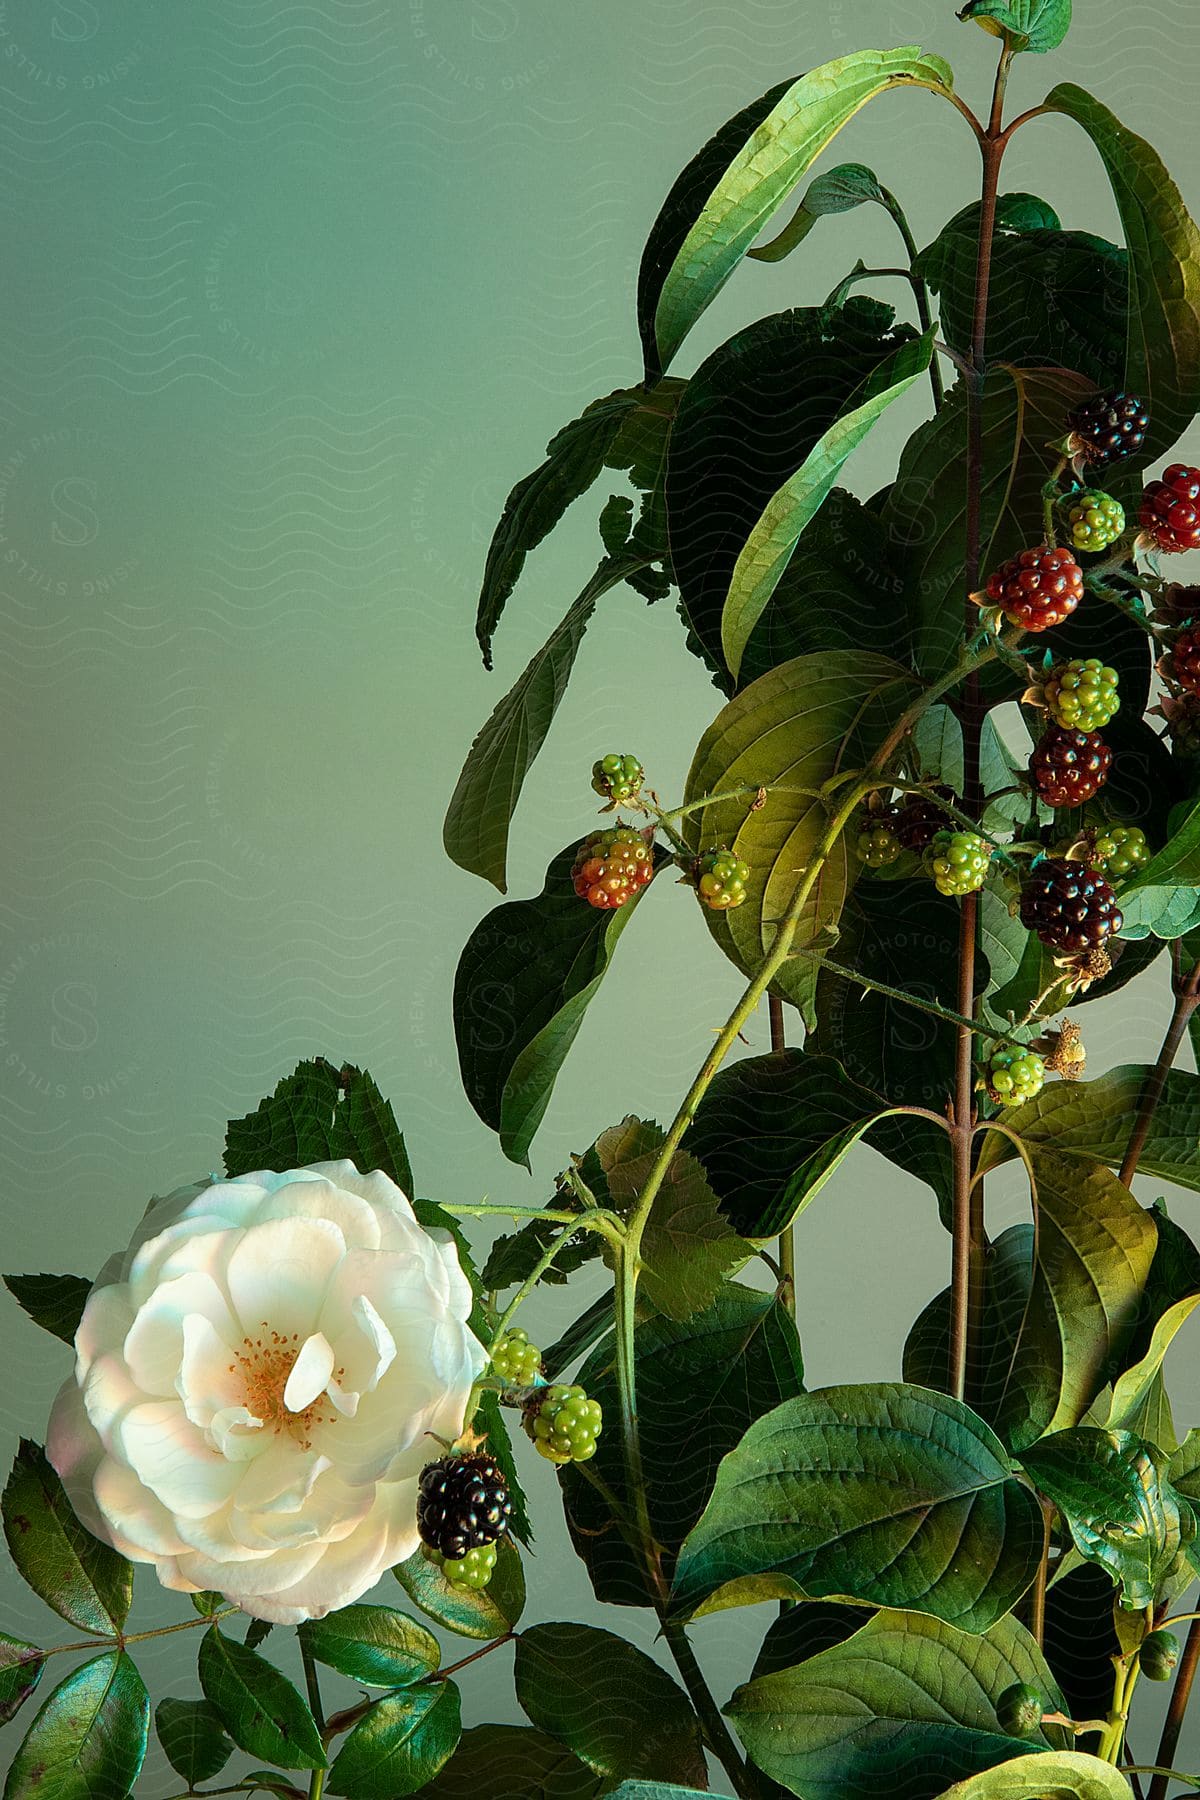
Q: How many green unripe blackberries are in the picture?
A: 11